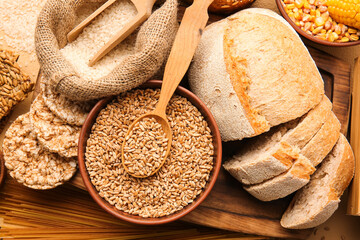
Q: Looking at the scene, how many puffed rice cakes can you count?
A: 3